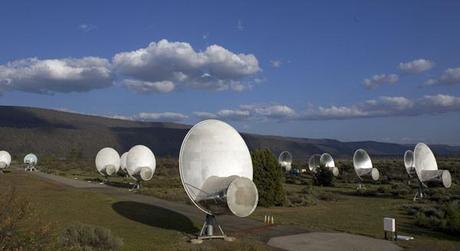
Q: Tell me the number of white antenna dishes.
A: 12